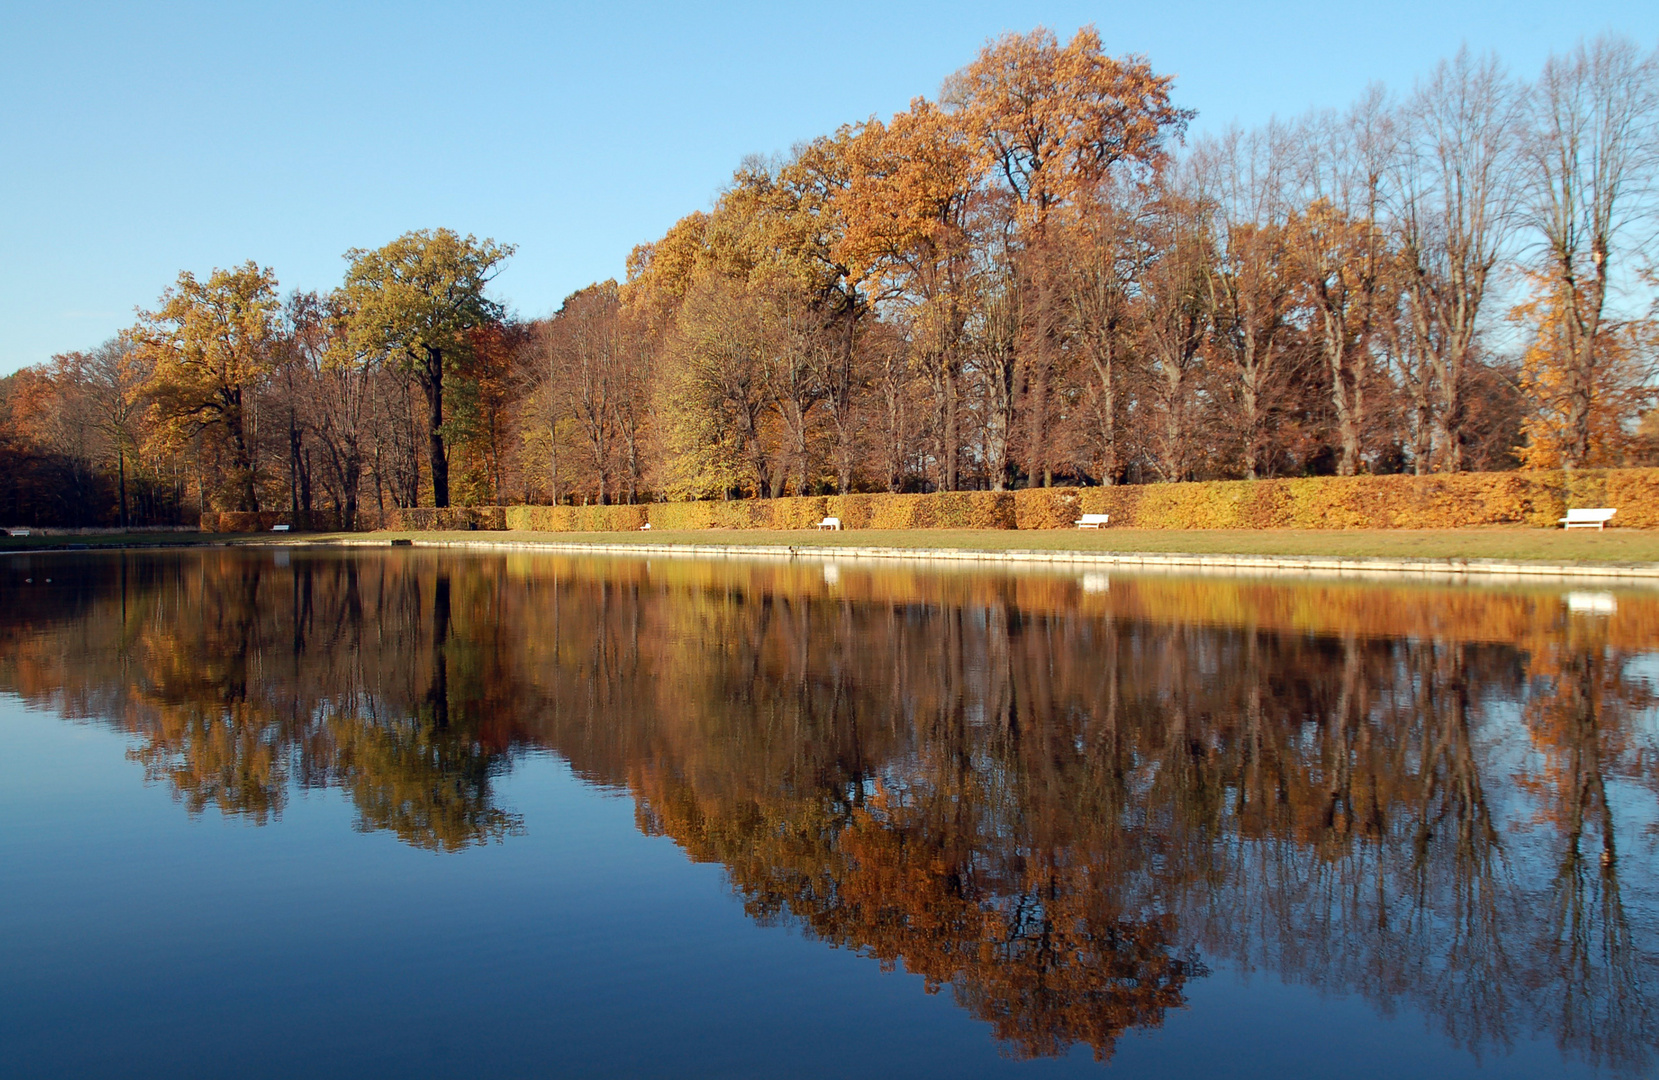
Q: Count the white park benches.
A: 6